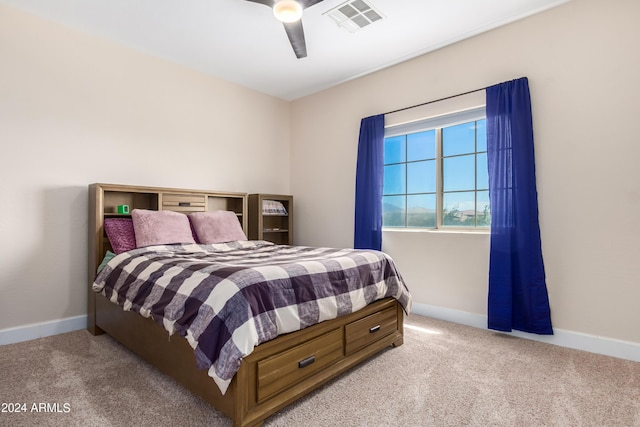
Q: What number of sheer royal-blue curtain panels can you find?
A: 2